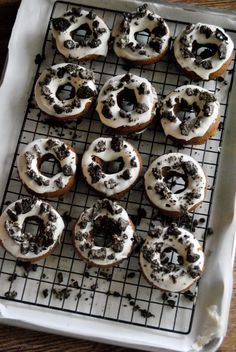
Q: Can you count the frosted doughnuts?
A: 12